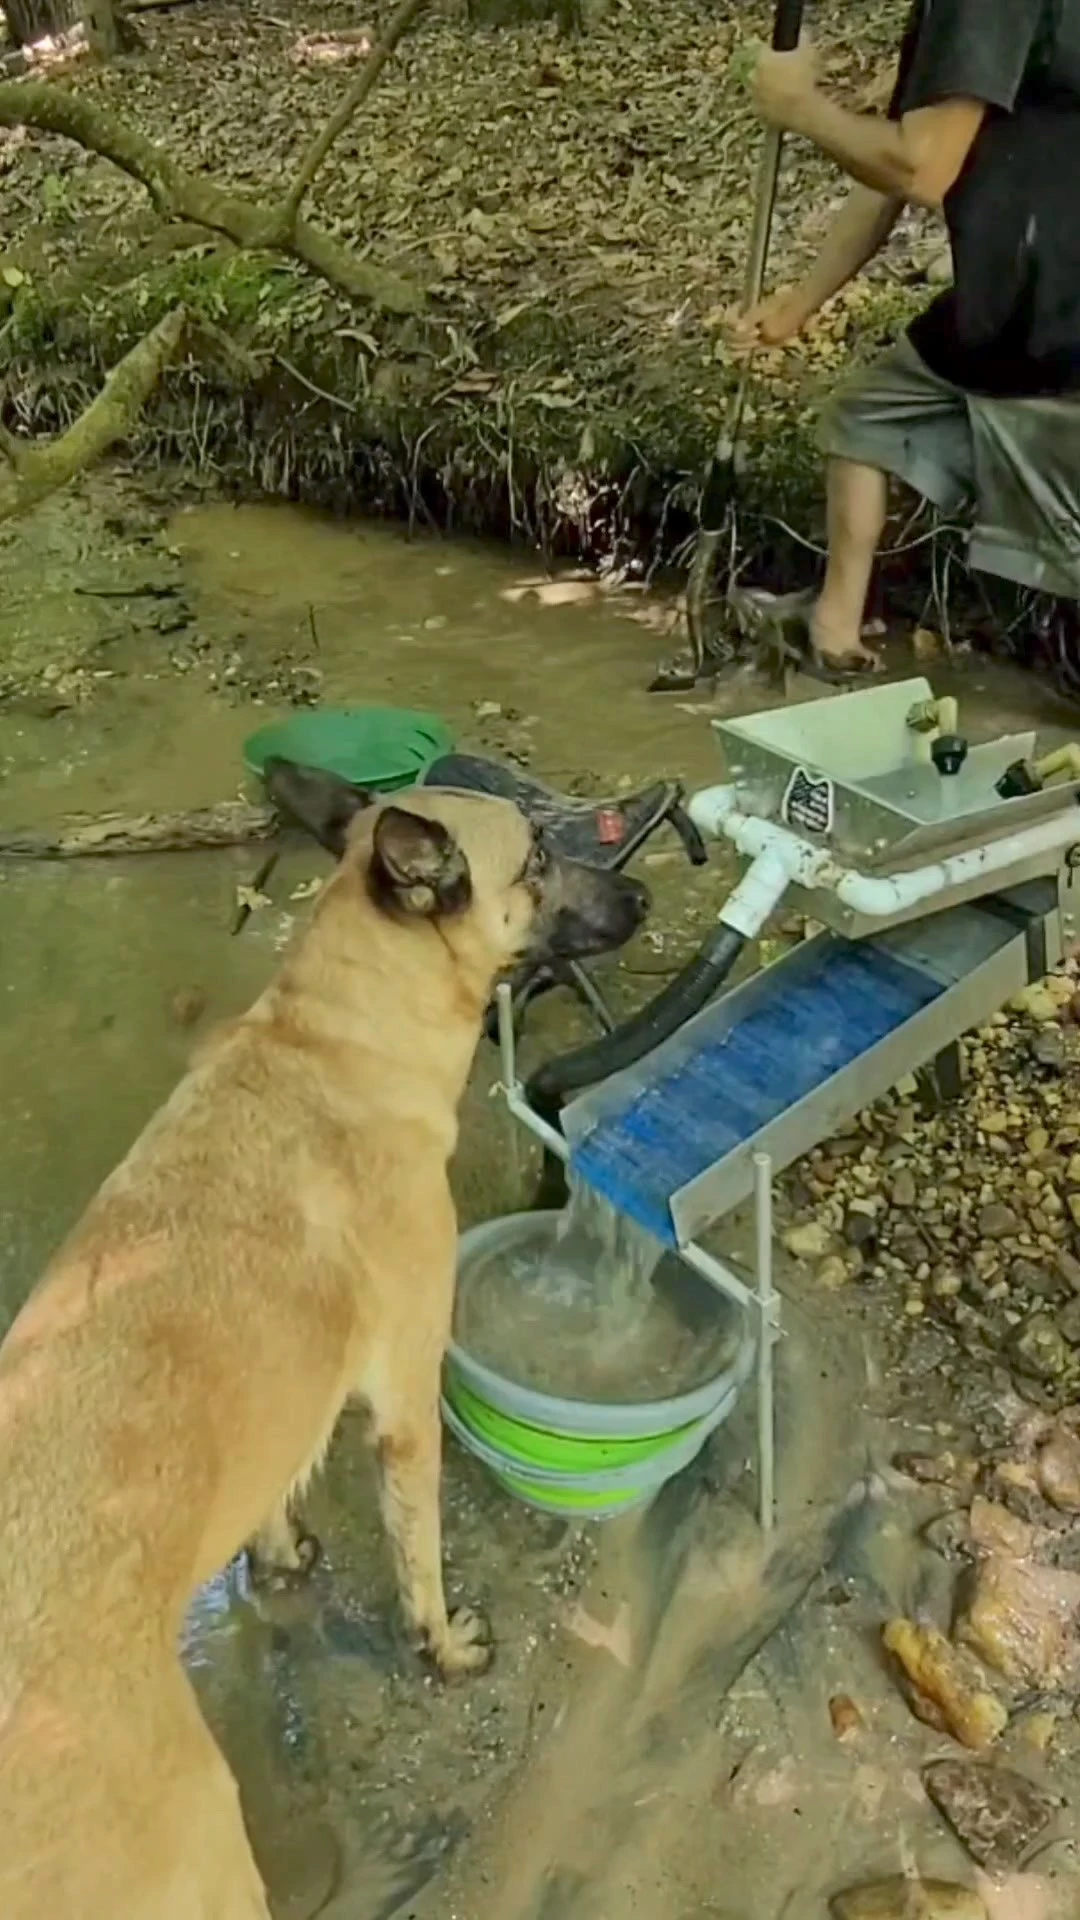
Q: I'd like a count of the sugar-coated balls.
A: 0